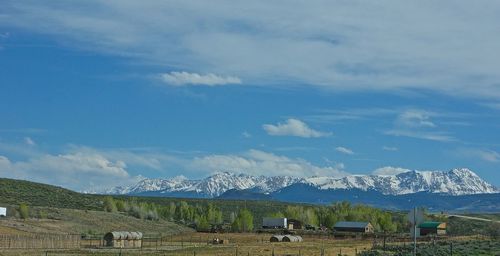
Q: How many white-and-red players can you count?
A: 0